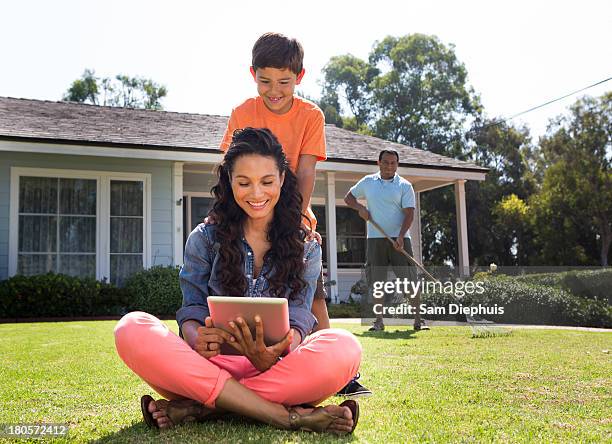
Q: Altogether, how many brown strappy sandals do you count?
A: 2